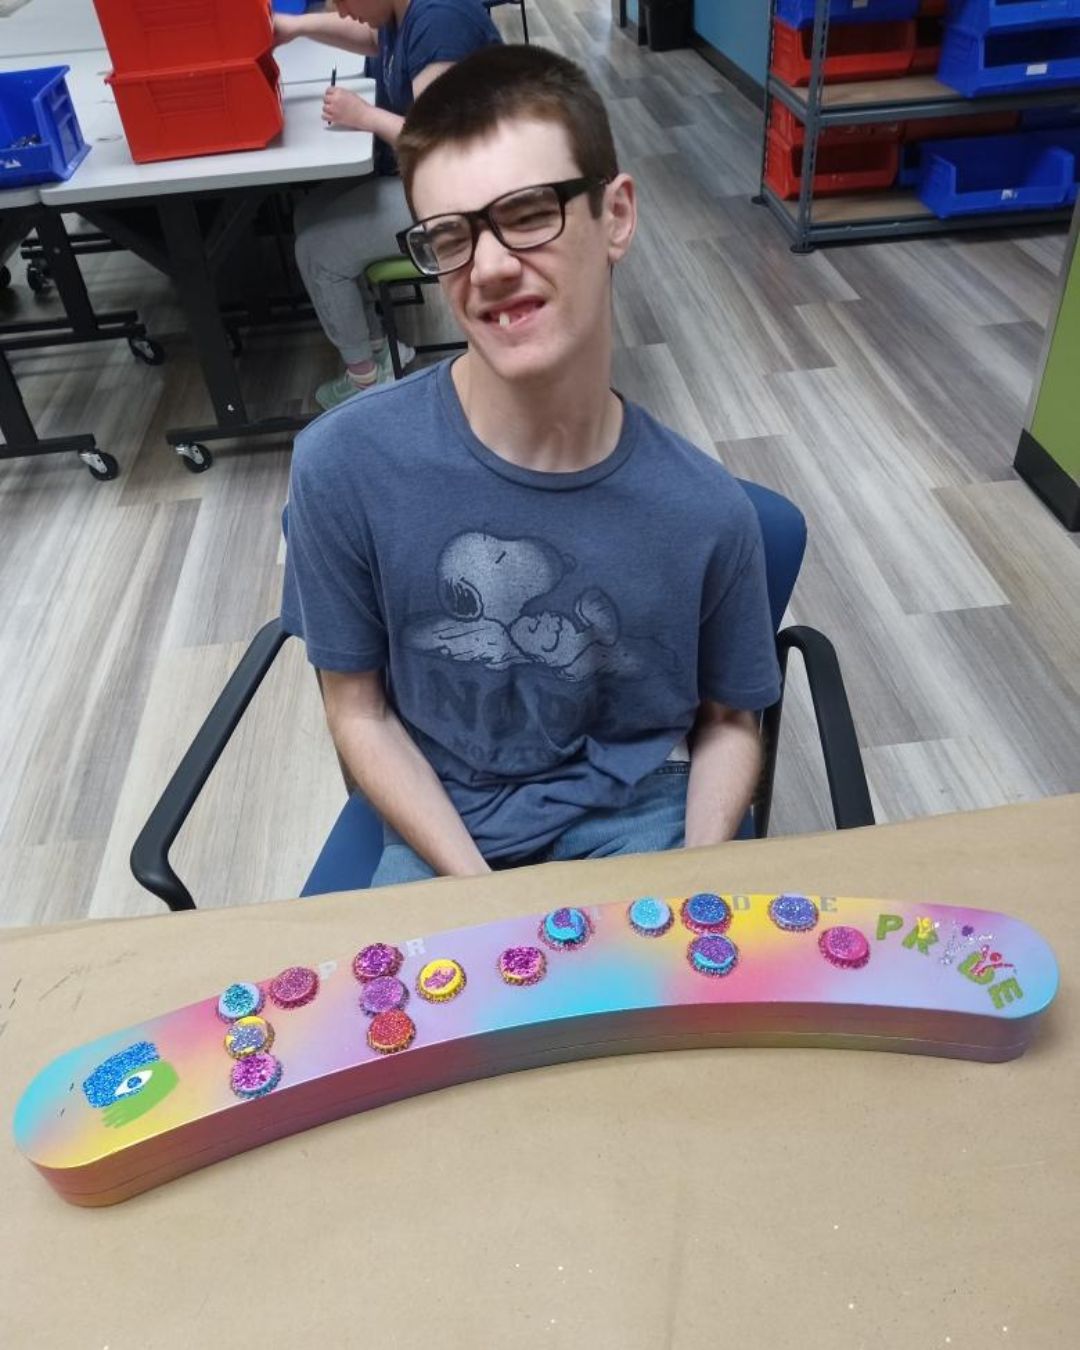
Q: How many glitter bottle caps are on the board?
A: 15